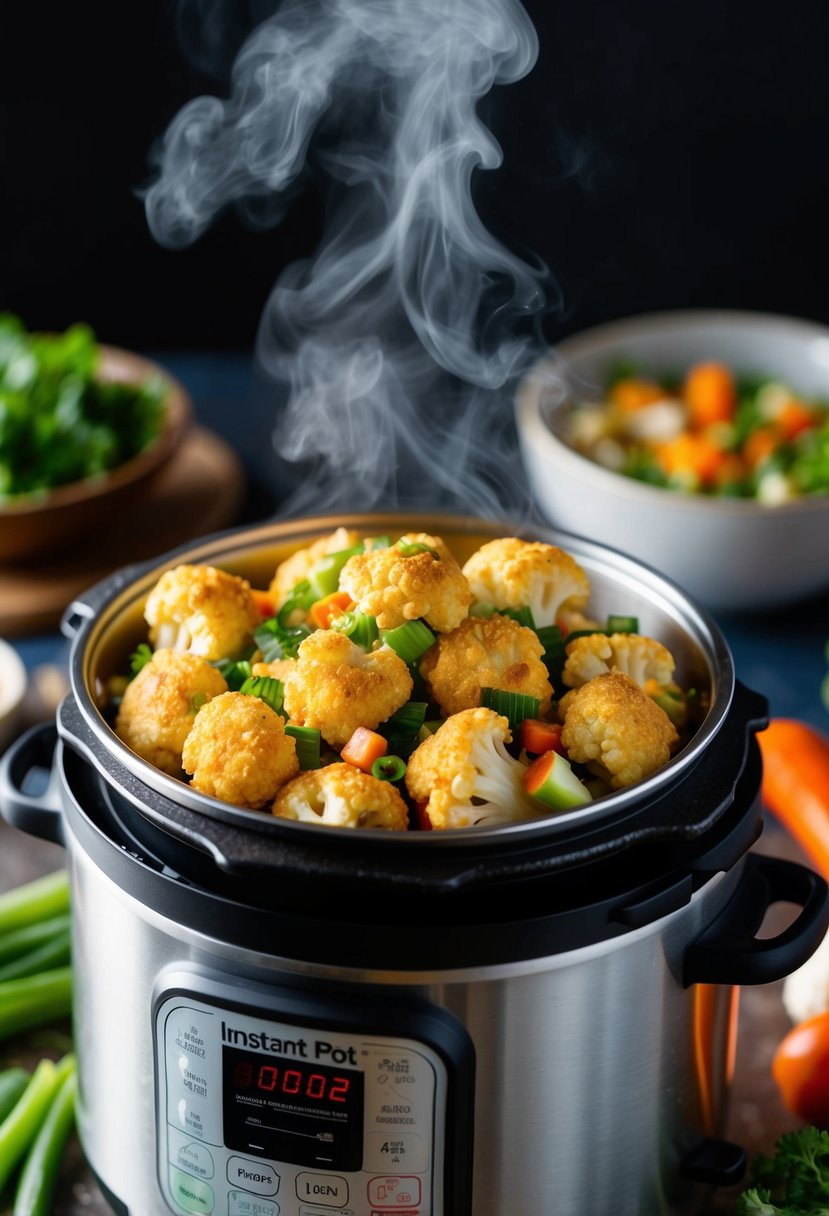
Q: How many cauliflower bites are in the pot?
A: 12